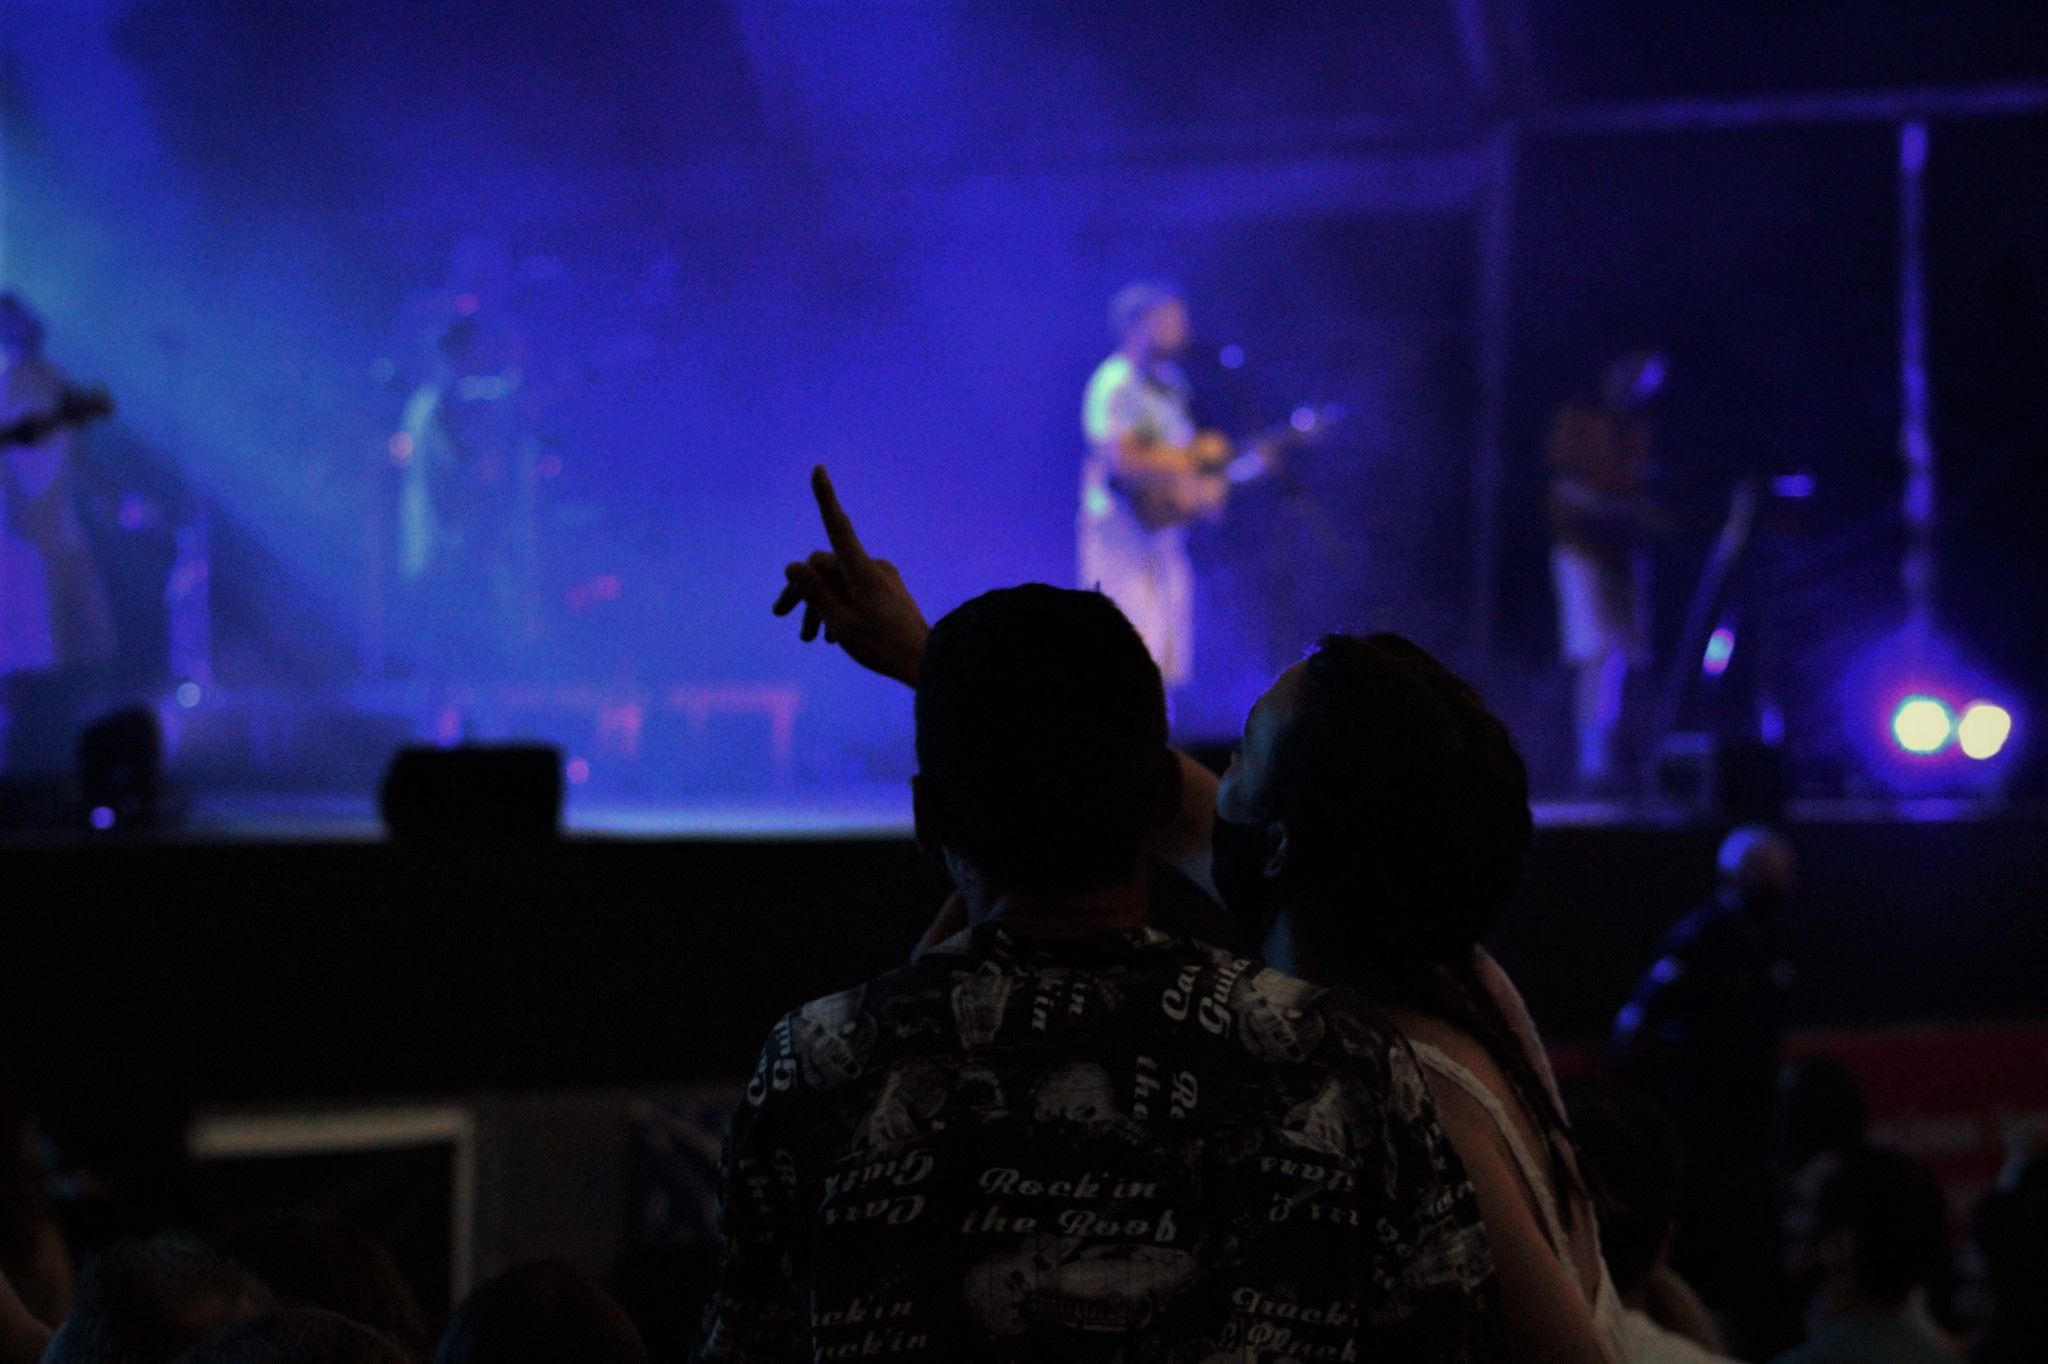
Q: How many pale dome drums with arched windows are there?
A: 0